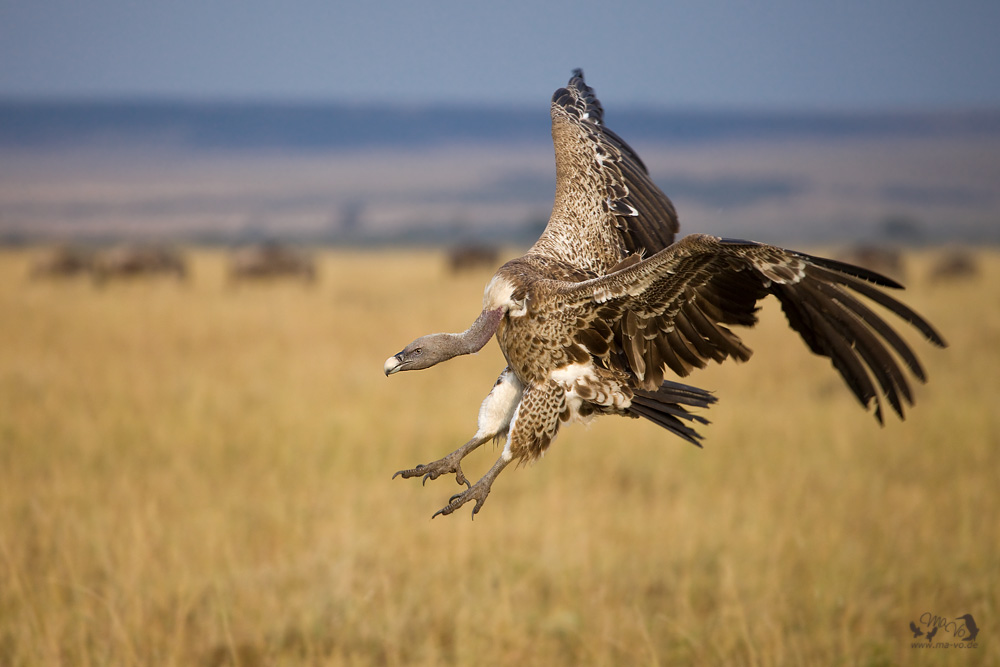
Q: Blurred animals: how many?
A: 6